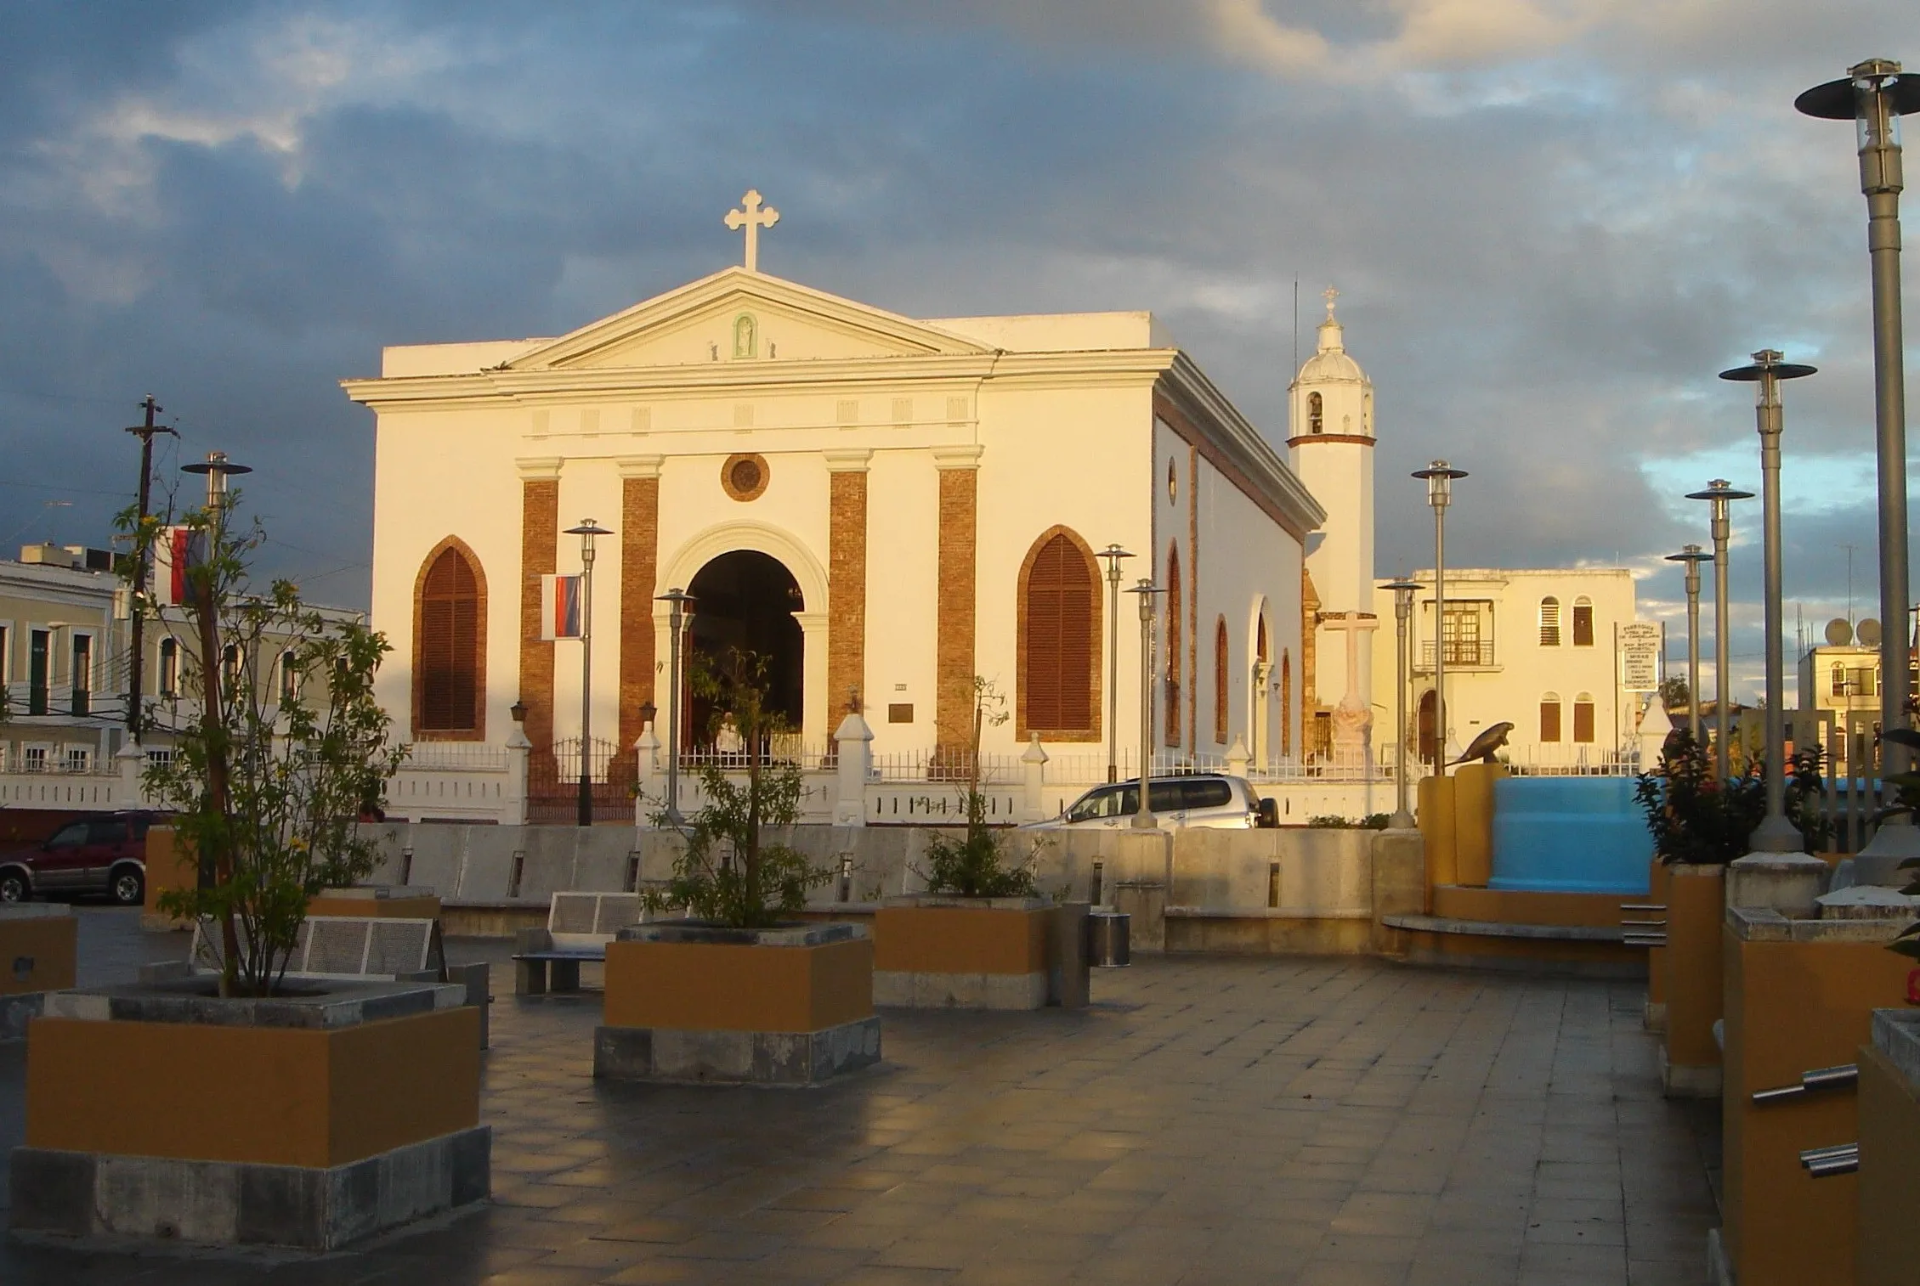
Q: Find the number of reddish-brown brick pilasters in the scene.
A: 4